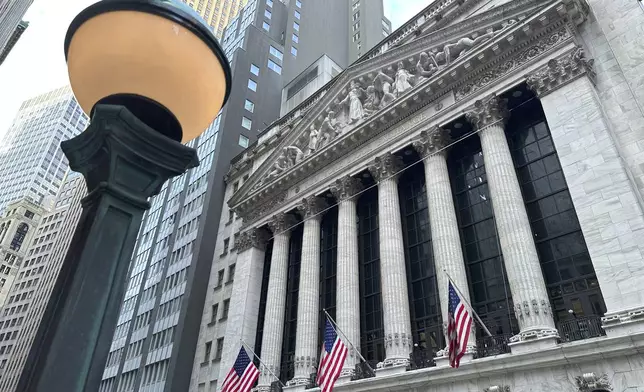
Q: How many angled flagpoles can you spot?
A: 3